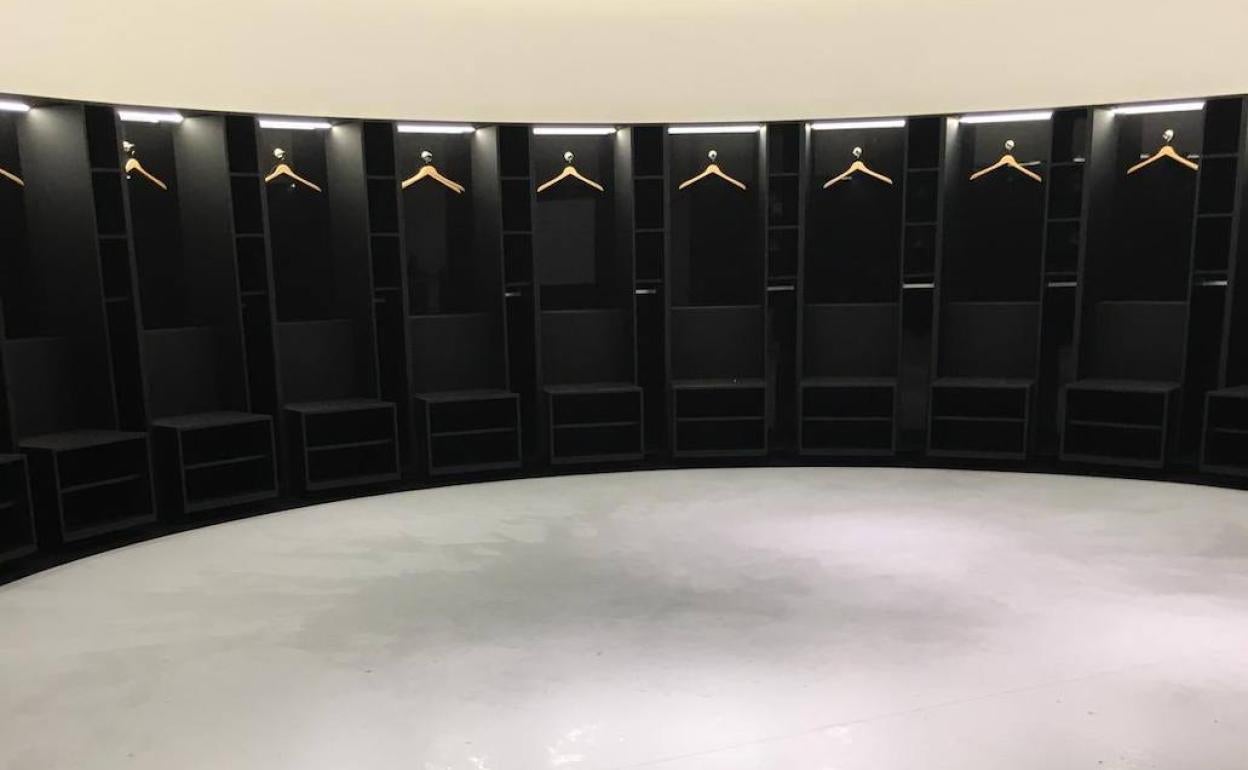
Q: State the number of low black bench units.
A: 11